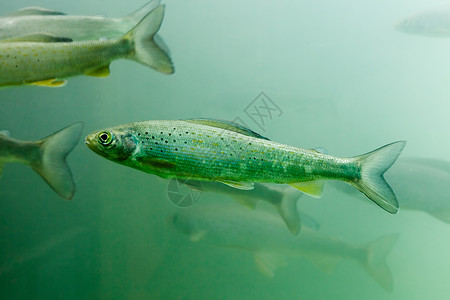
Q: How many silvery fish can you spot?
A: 8